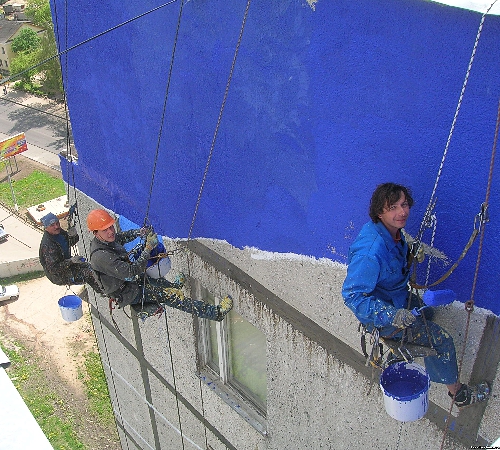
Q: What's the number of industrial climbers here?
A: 3